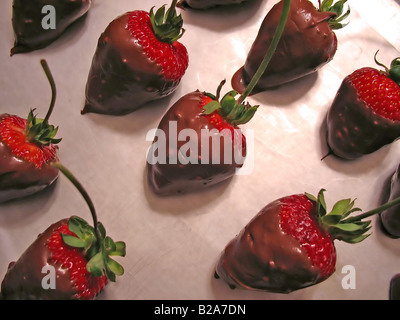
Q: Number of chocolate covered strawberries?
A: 11